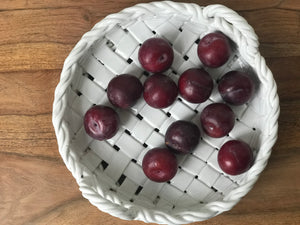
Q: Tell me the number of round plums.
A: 11